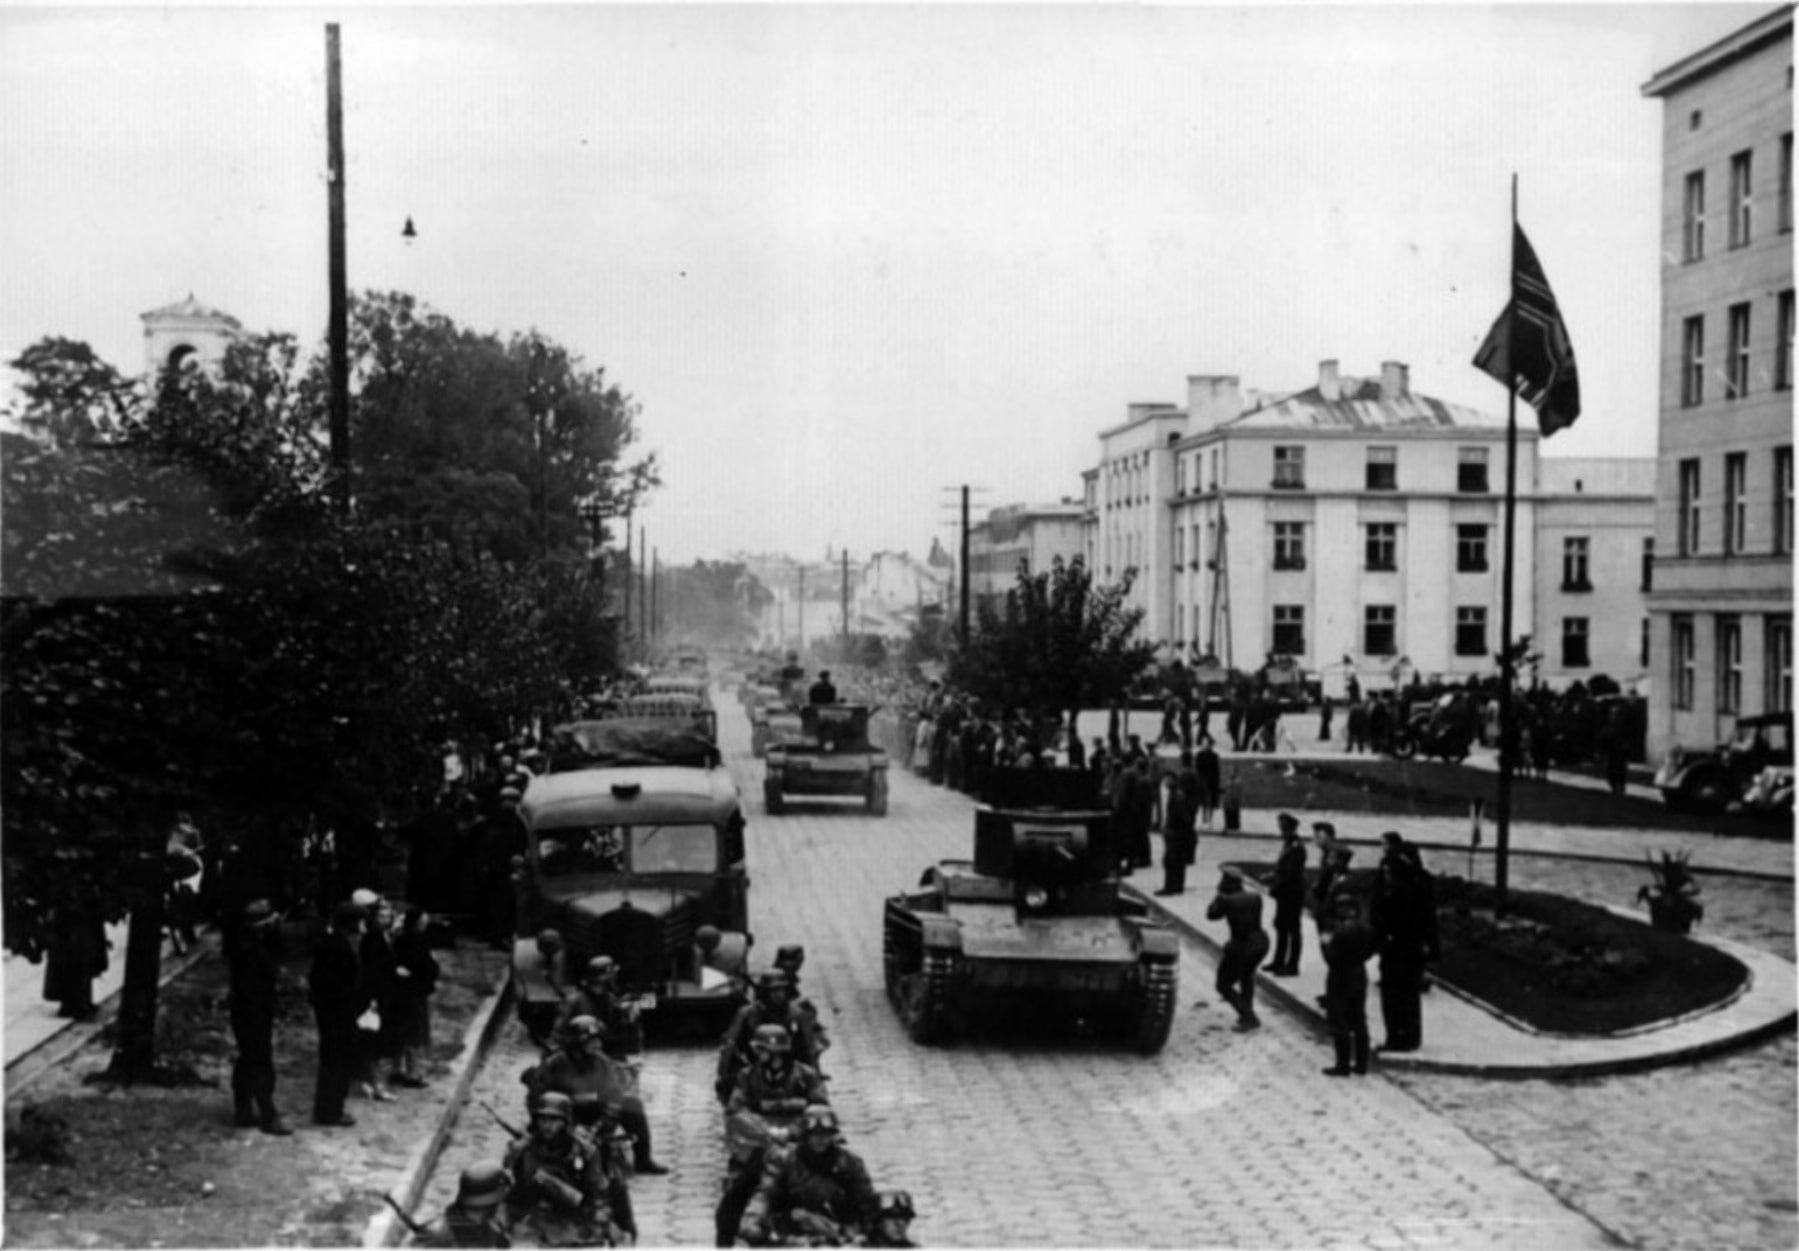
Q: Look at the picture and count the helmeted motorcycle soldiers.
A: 9